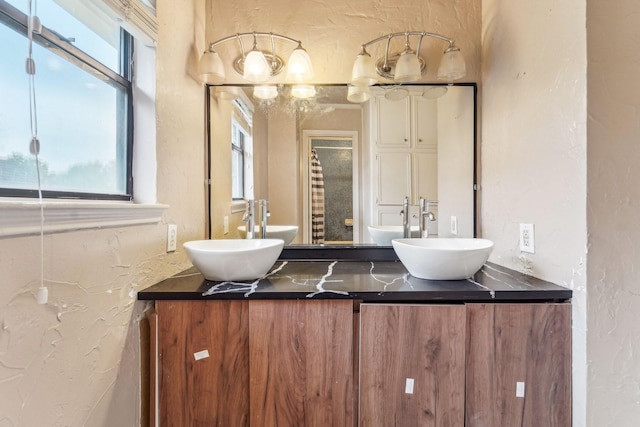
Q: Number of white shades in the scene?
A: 6